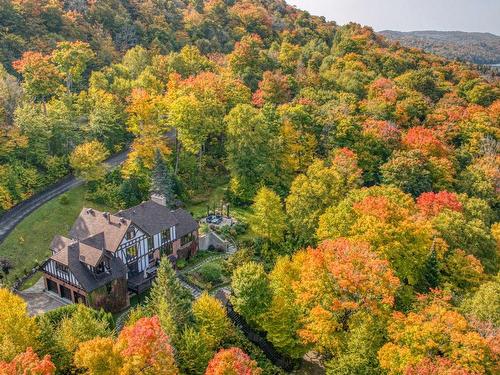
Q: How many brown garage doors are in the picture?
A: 3